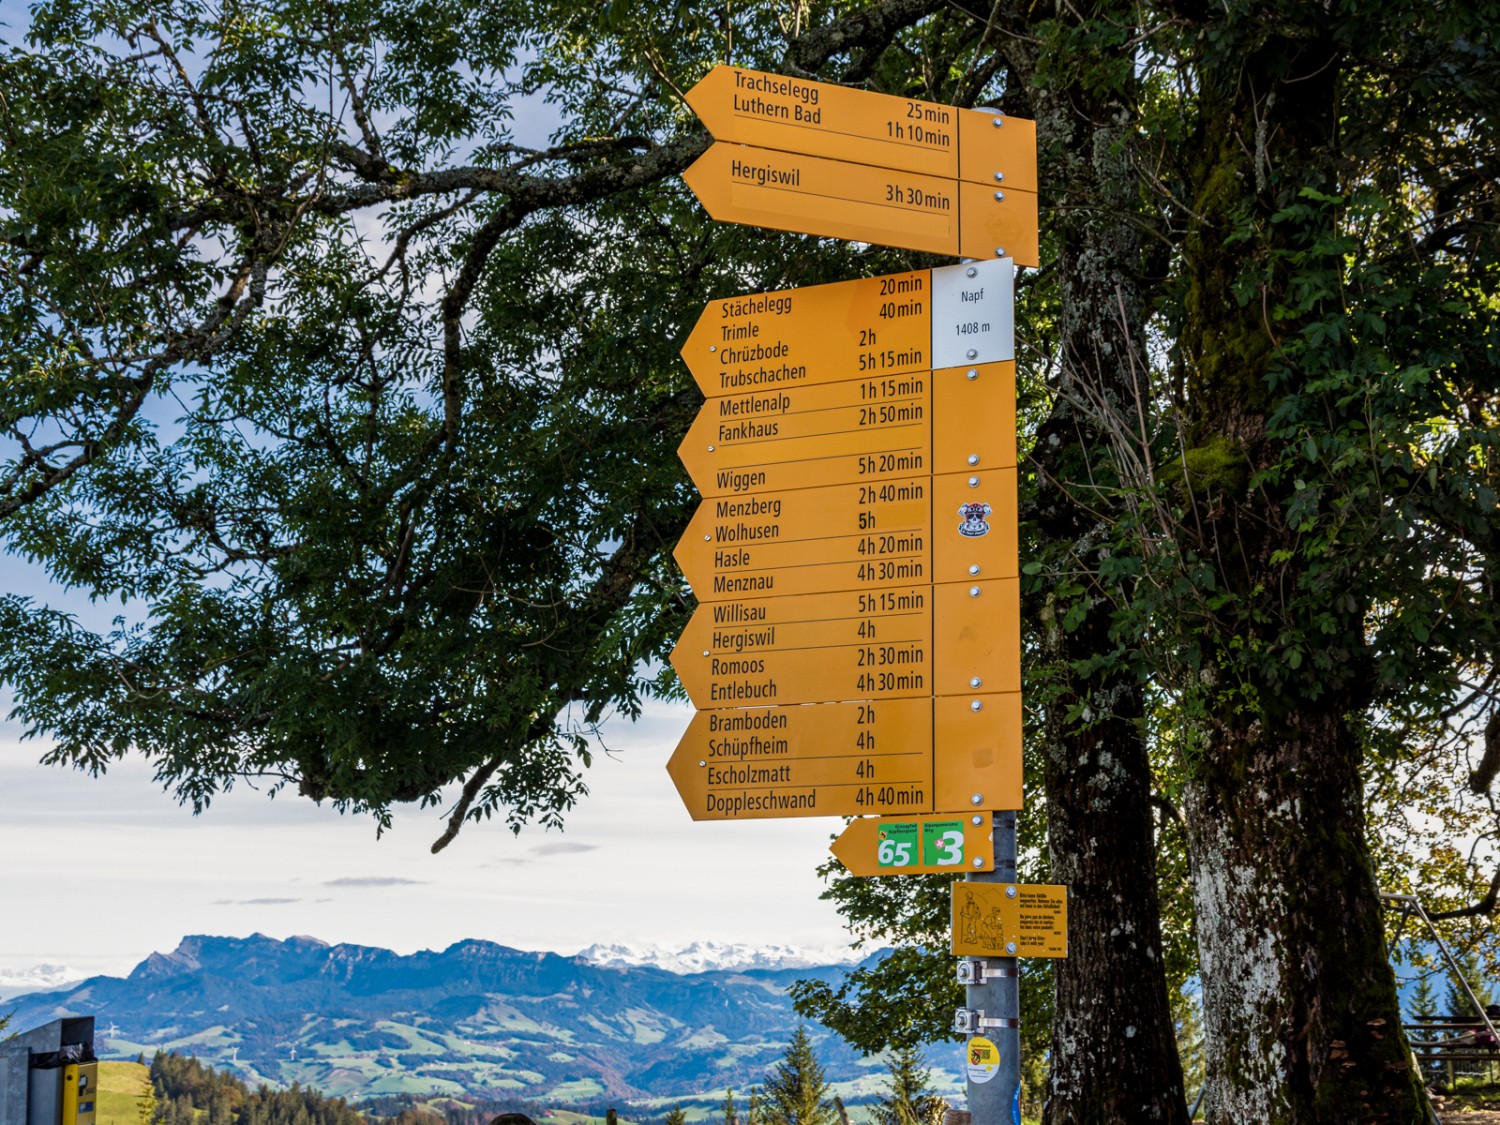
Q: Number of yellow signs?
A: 9